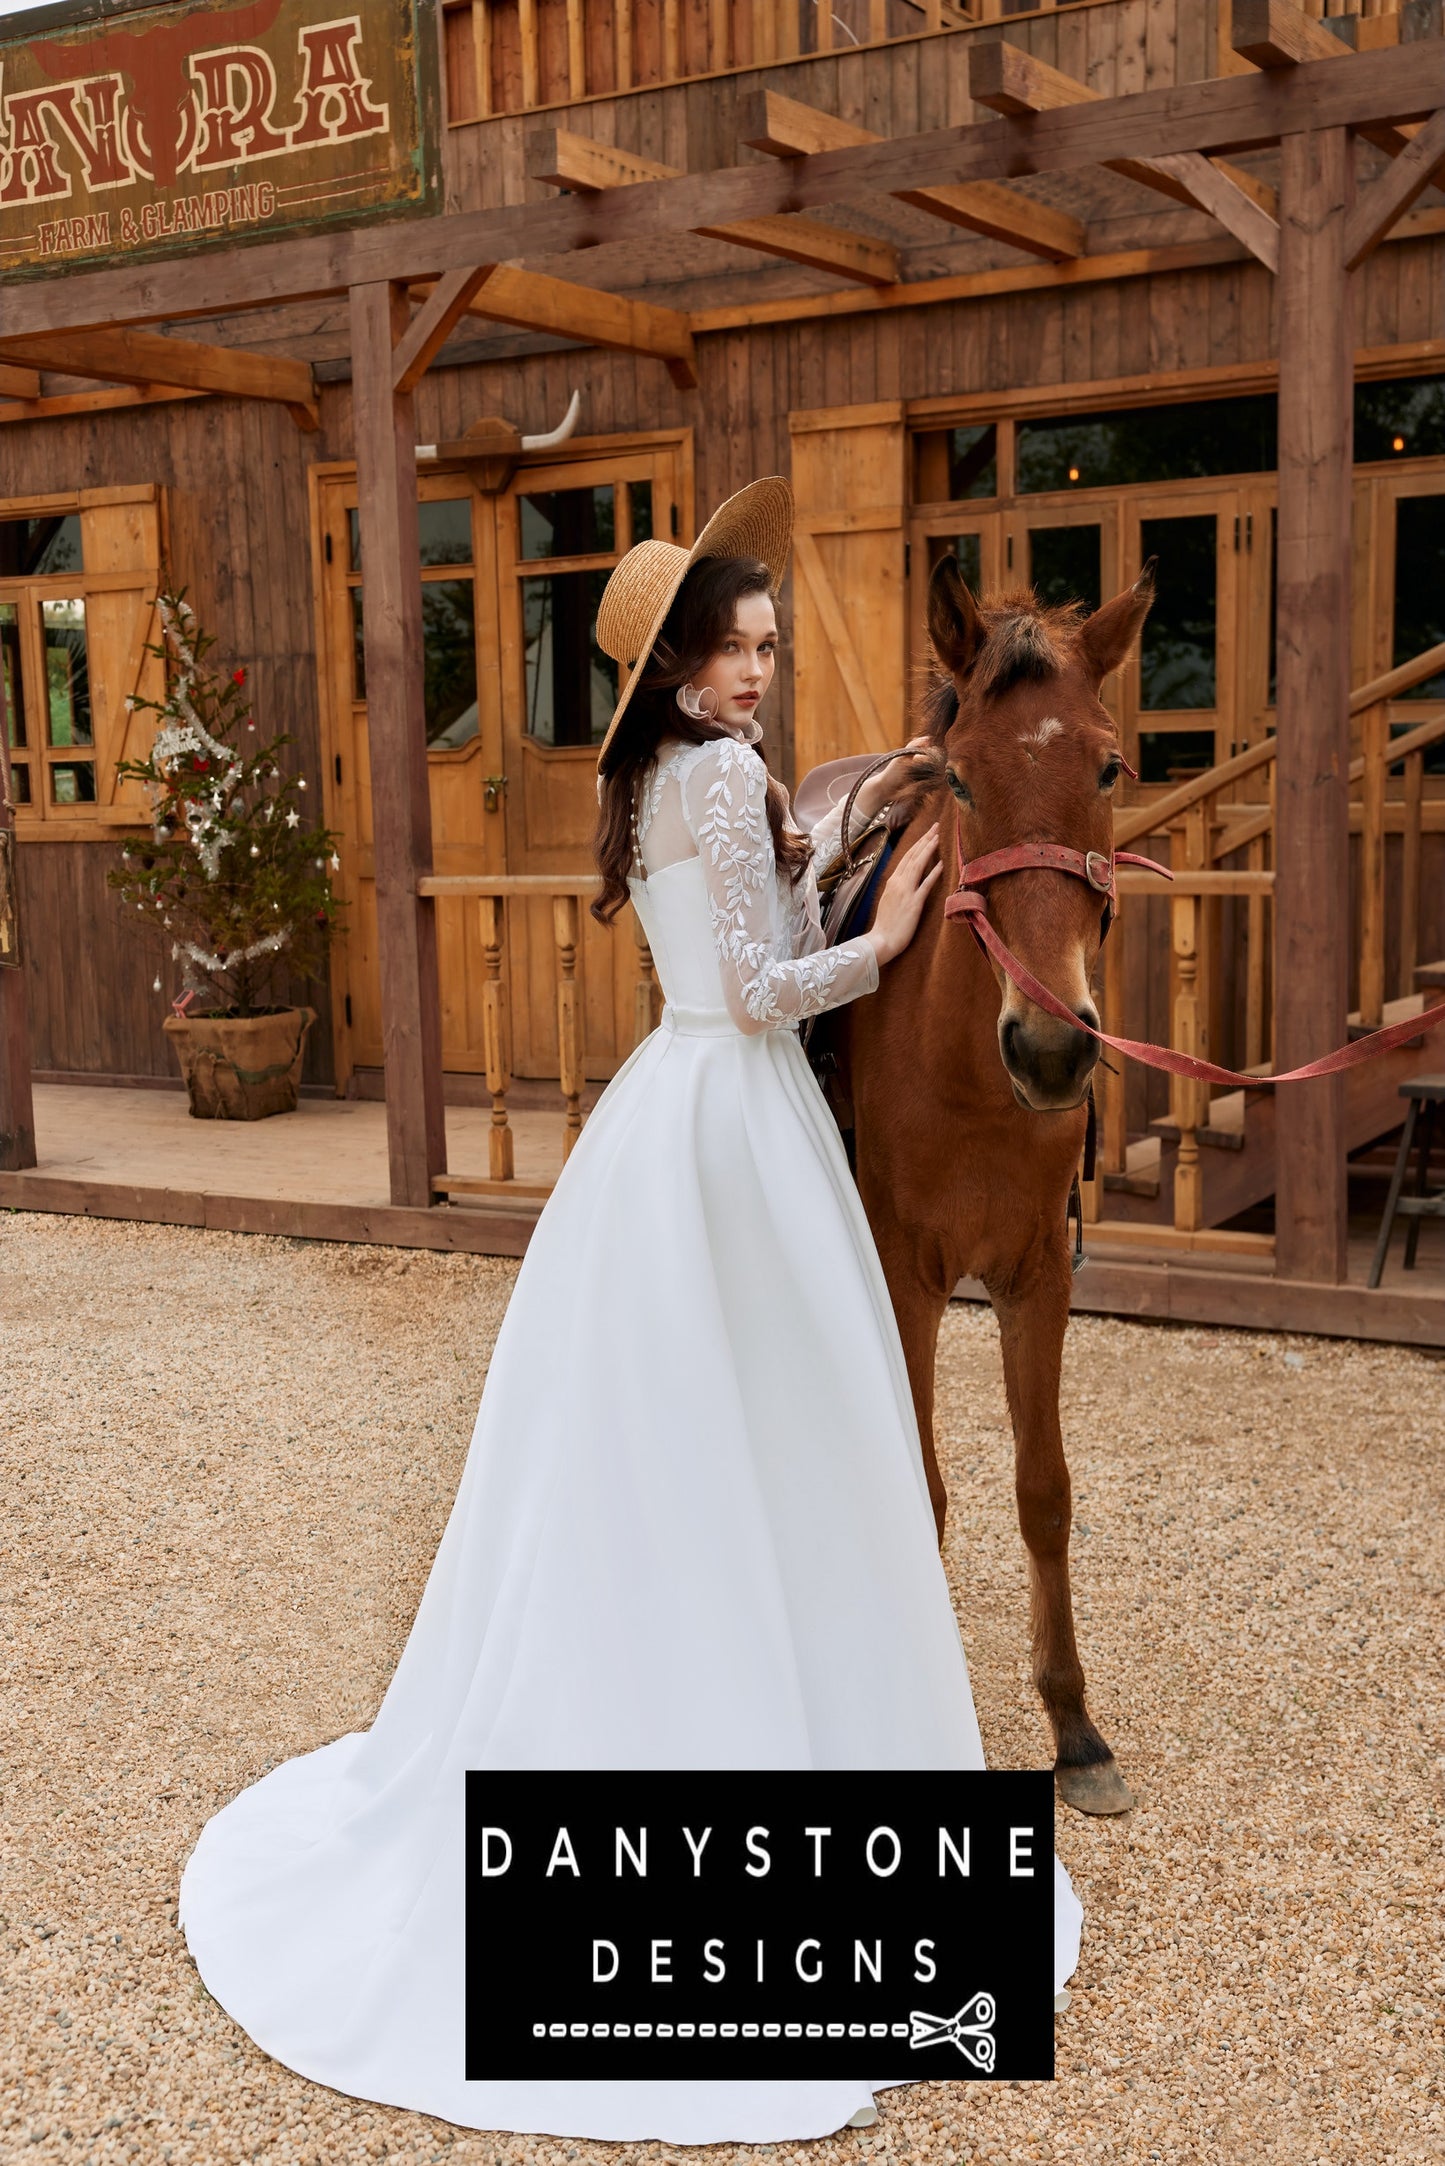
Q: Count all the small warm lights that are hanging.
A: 2